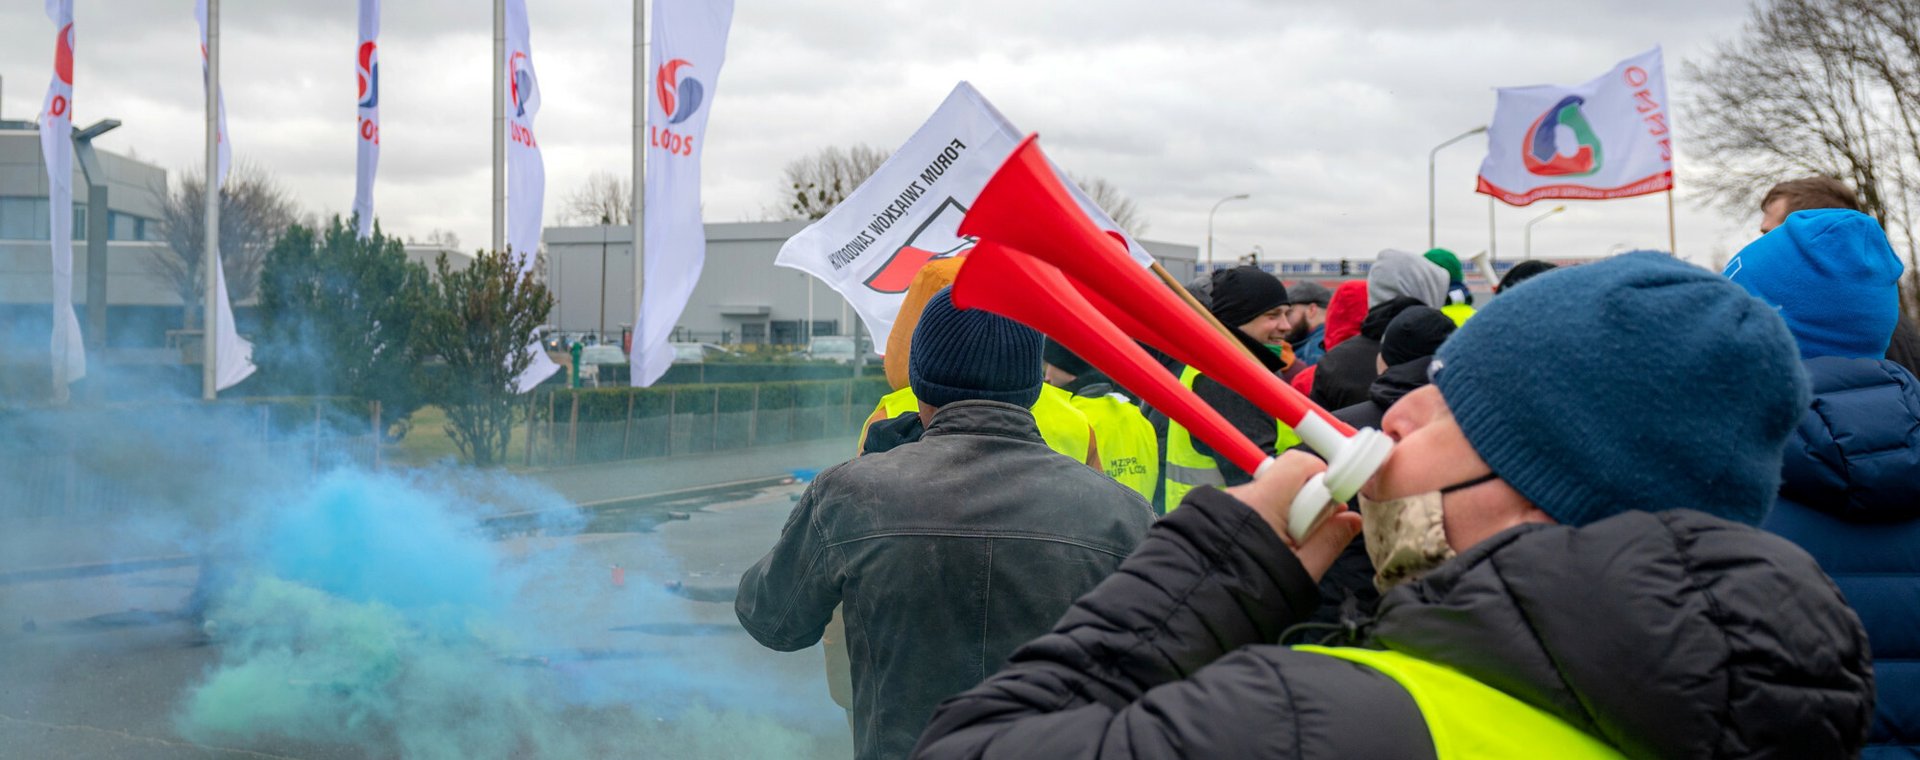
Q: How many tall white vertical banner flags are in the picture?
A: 5